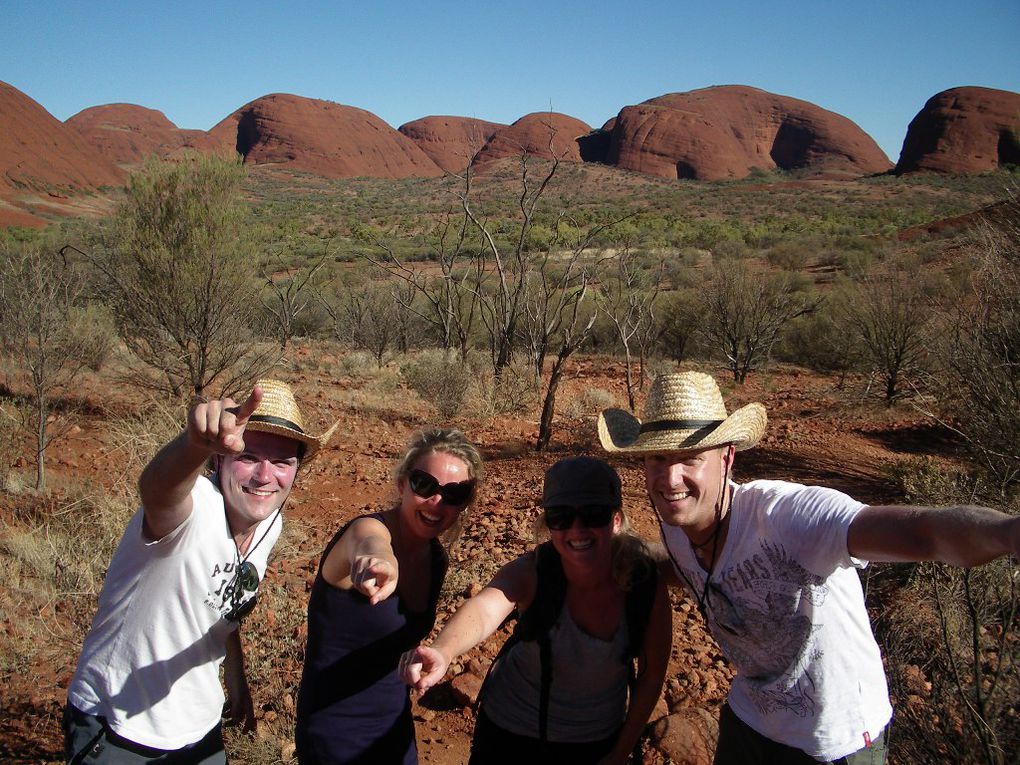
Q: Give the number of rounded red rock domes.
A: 7